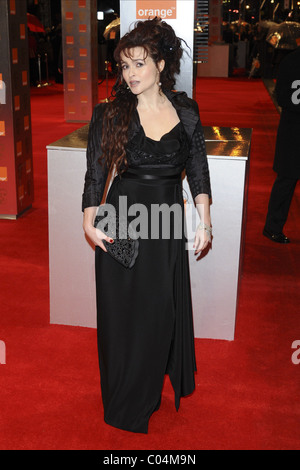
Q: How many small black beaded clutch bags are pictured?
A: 1